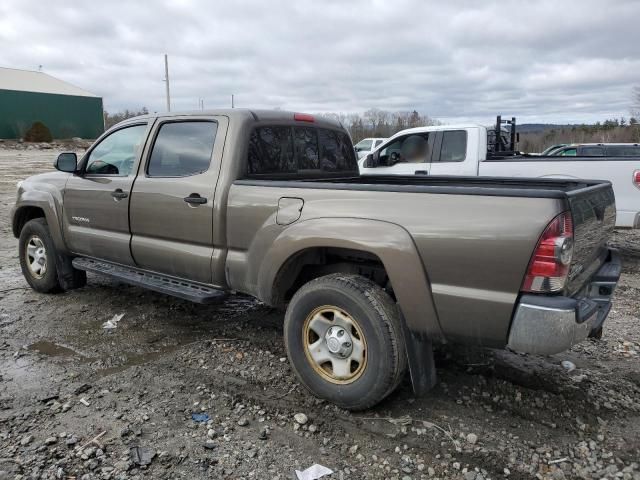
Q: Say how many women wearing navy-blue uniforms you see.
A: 0